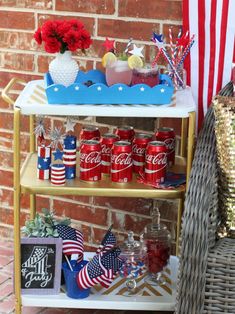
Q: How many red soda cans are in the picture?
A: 8